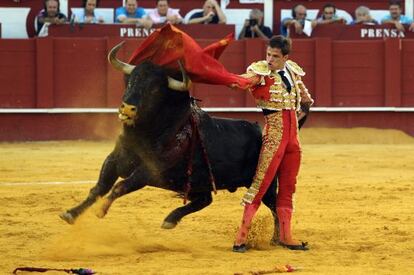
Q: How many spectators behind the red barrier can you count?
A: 10